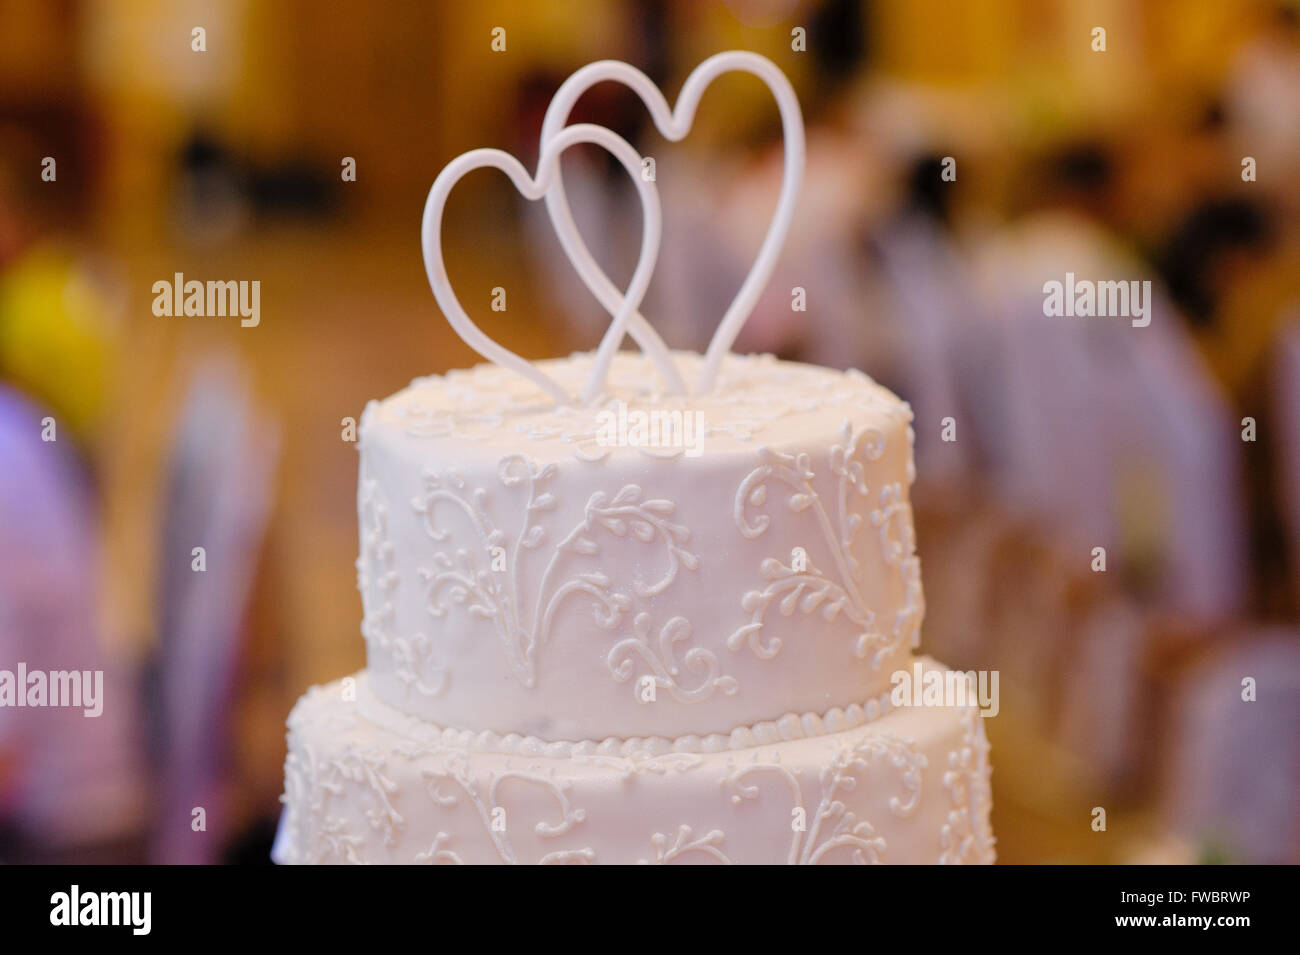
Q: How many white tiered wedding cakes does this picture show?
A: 1